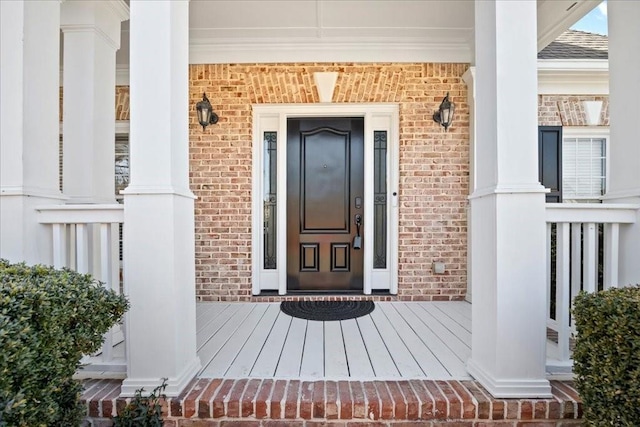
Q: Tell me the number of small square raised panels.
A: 2